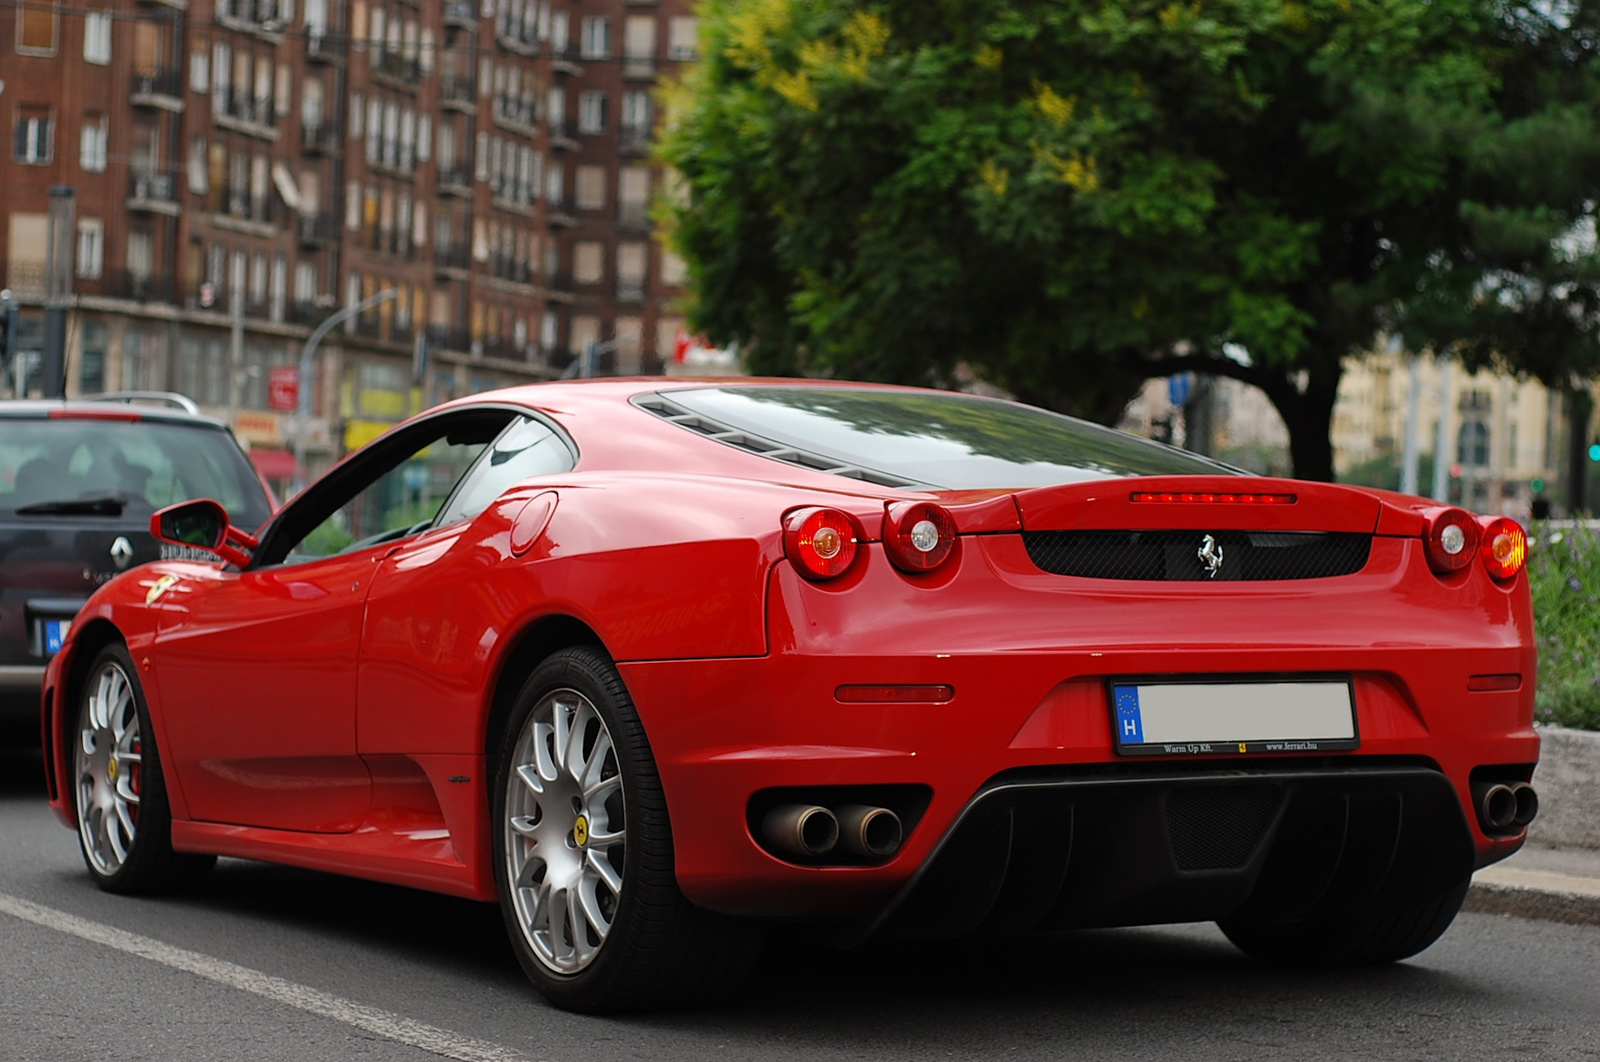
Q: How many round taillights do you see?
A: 4